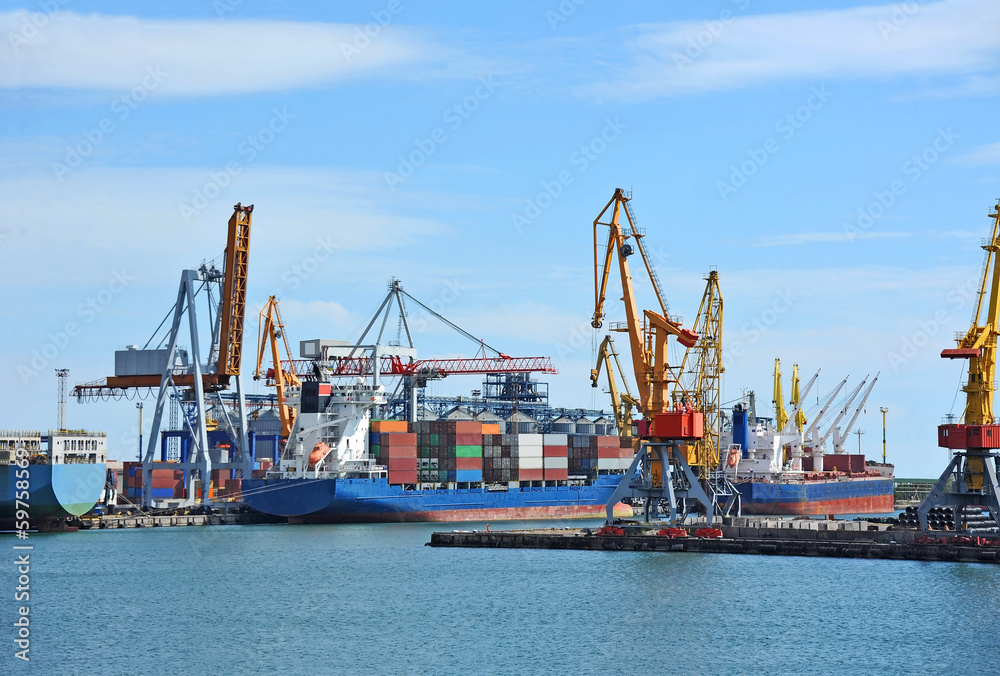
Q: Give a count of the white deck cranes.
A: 4